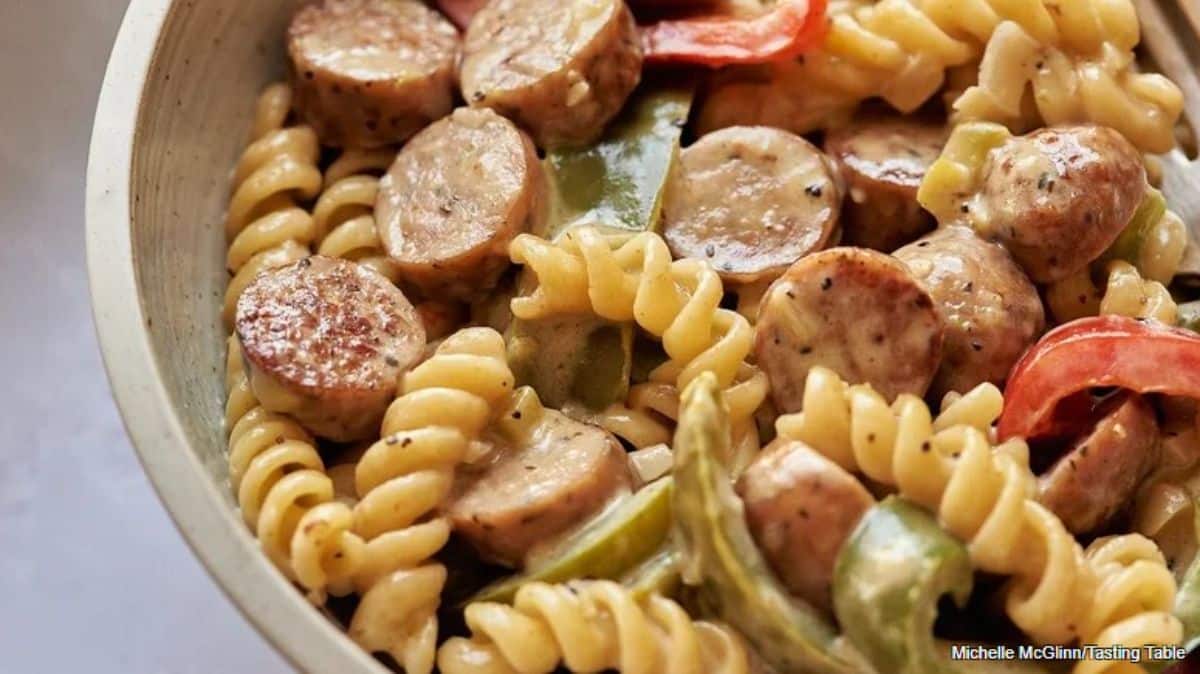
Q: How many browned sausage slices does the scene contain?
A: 12